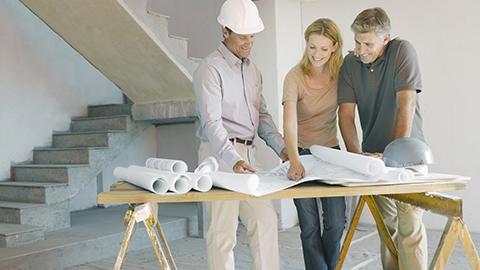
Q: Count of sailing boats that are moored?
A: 0